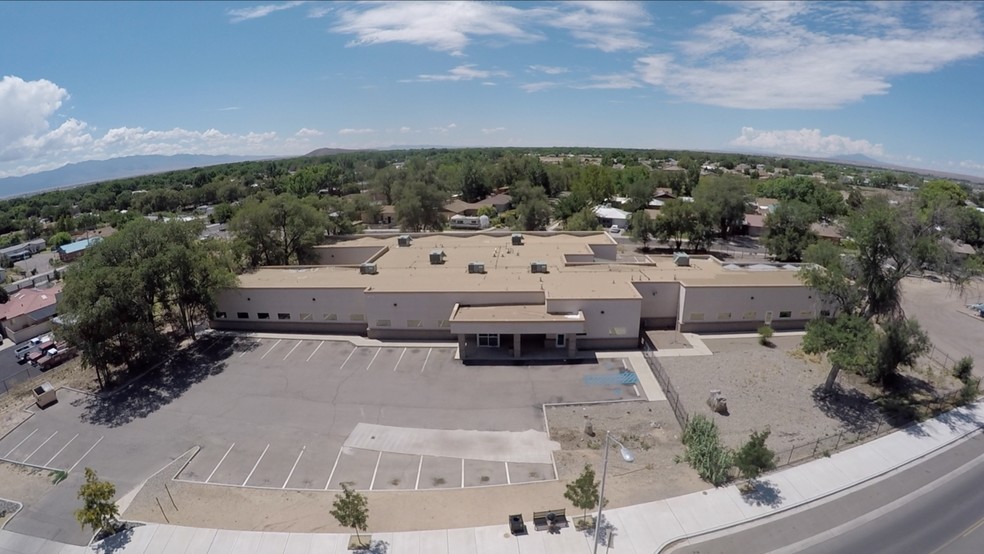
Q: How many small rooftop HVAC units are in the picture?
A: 7